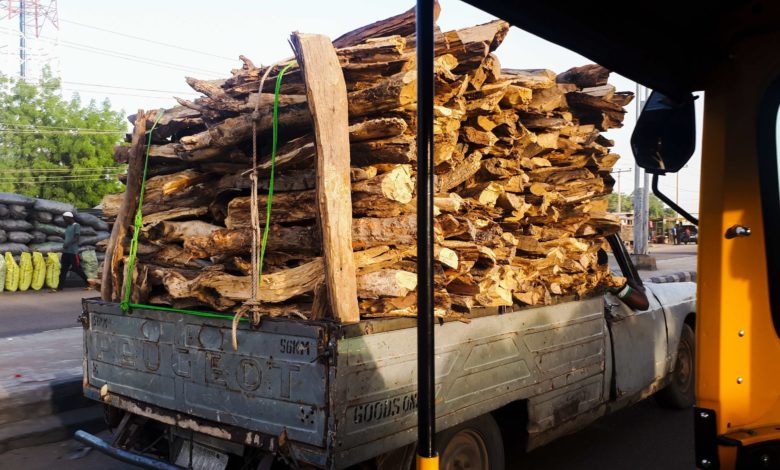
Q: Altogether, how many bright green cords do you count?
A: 2